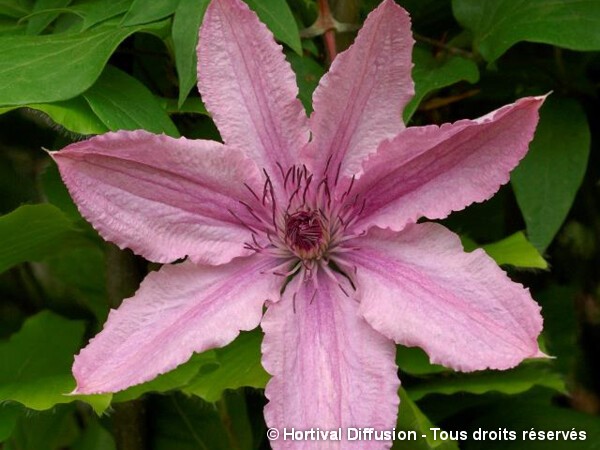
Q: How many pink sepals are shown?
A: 7